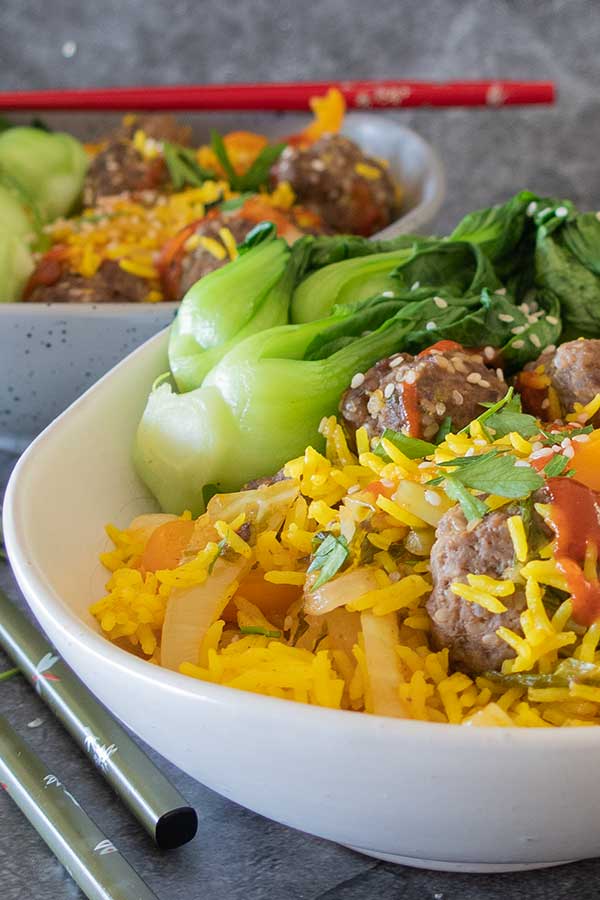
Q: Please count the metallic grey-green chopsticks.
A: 2